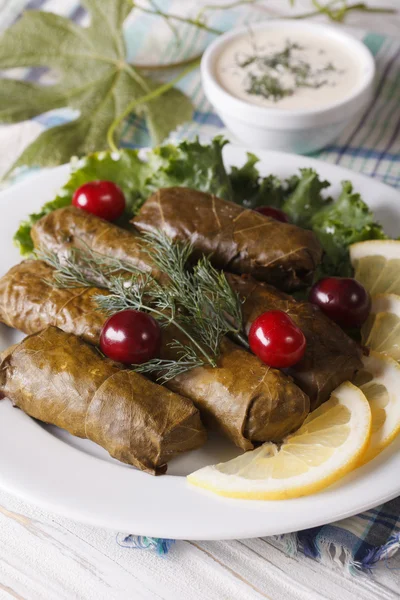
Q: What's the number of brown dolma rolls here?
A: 6